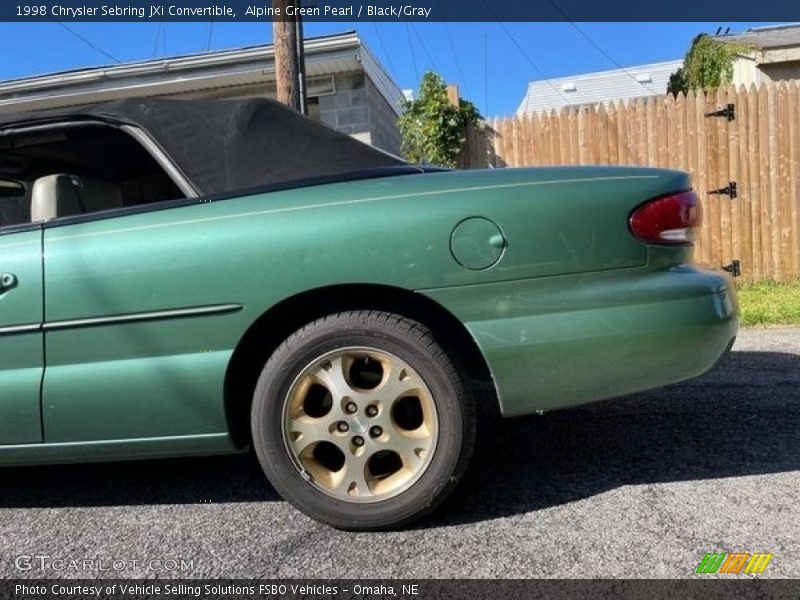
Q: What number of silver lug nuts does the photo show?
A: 5